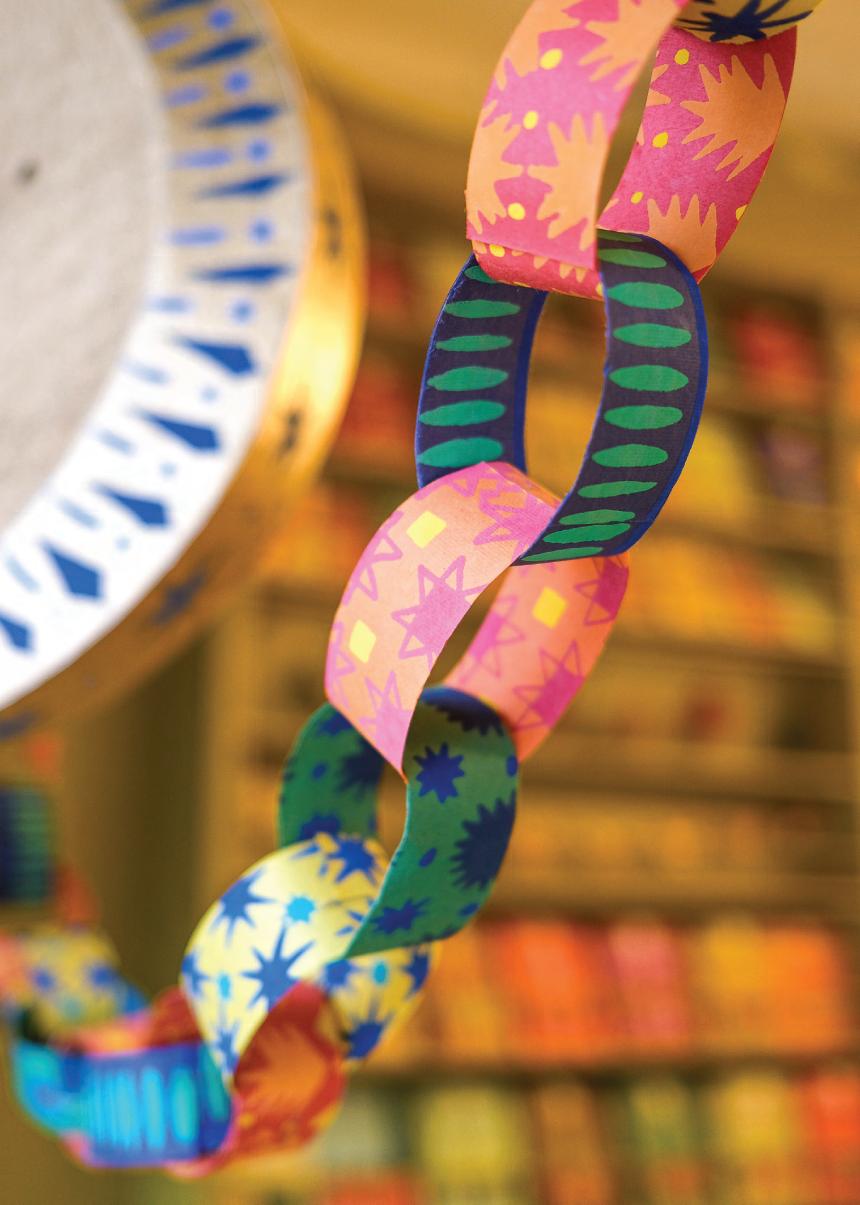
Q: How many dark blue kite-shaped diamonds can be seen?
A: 10